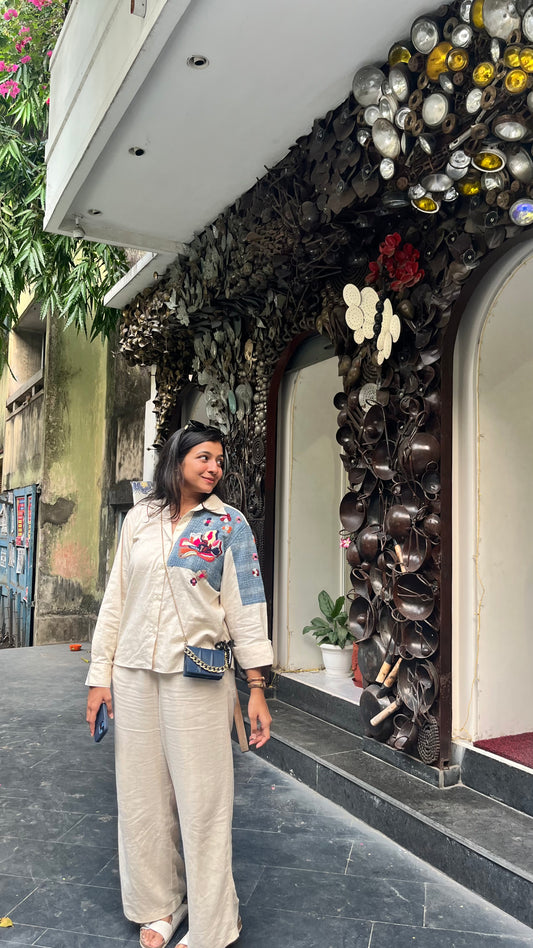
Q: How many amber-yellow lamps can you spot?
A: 11